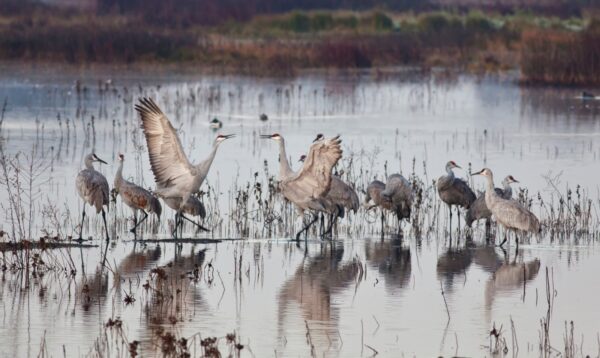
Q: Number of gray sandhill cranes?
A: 12